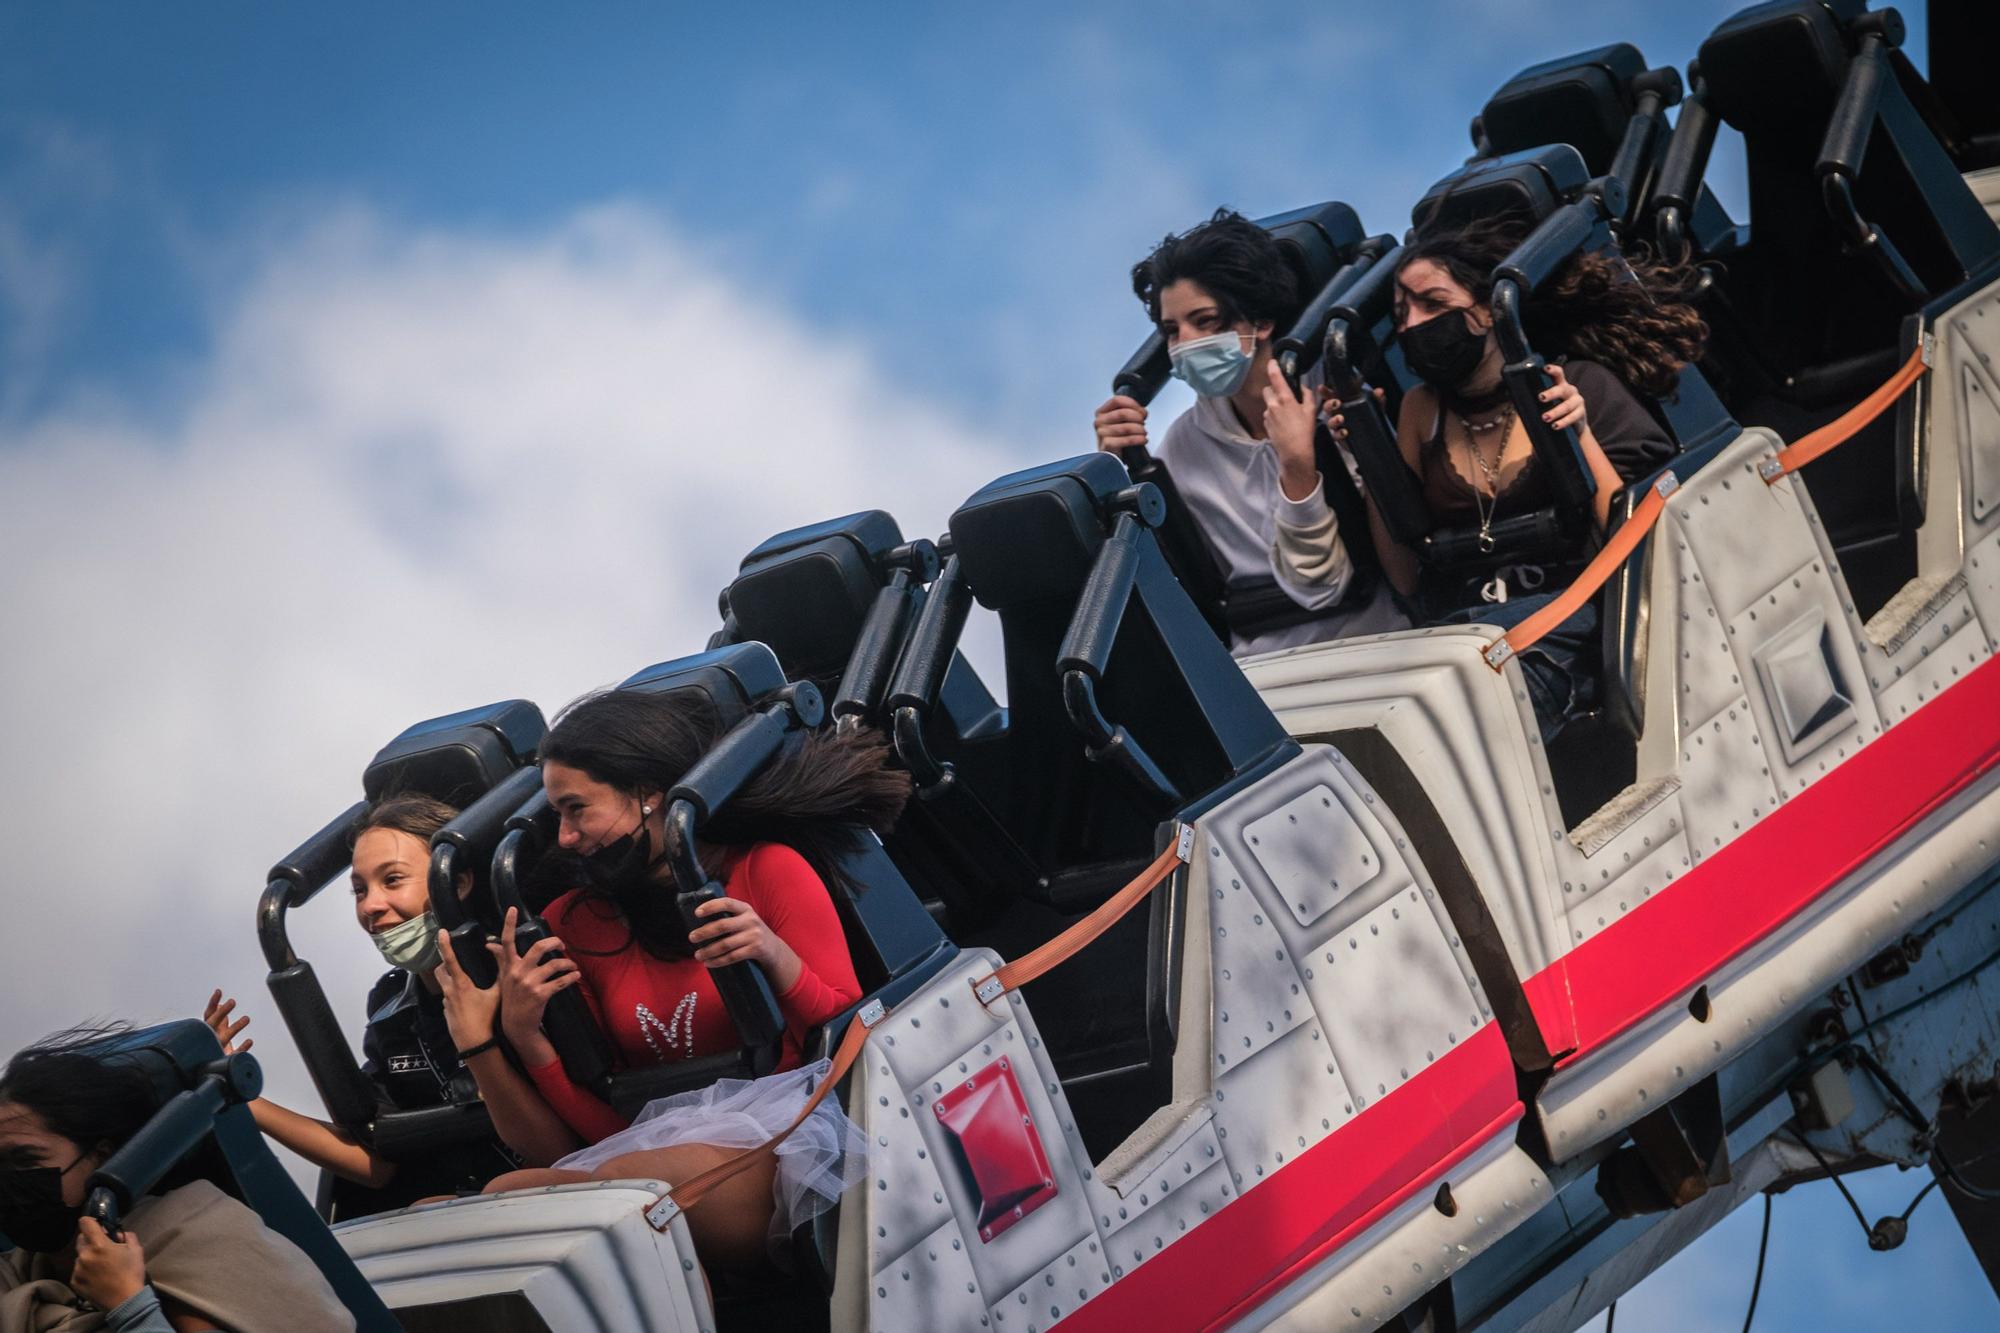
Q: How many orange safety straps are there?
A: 4